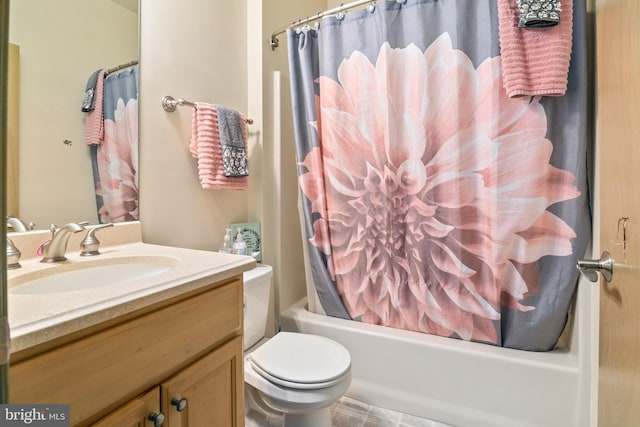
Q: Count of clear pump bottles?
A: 2